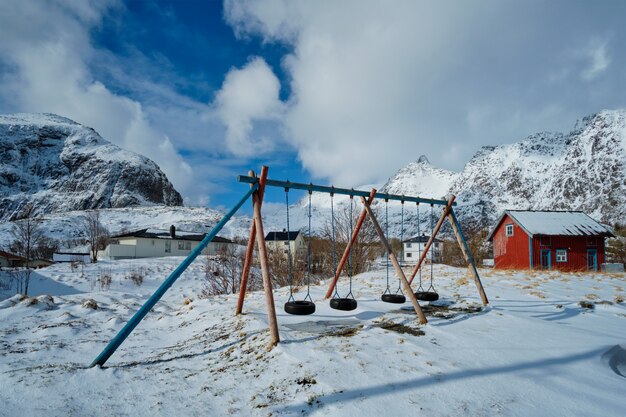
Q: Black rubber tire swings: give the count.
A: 4